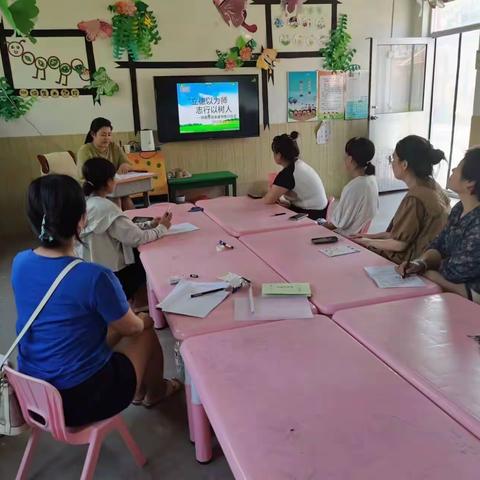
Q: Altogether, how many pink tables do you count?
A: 6